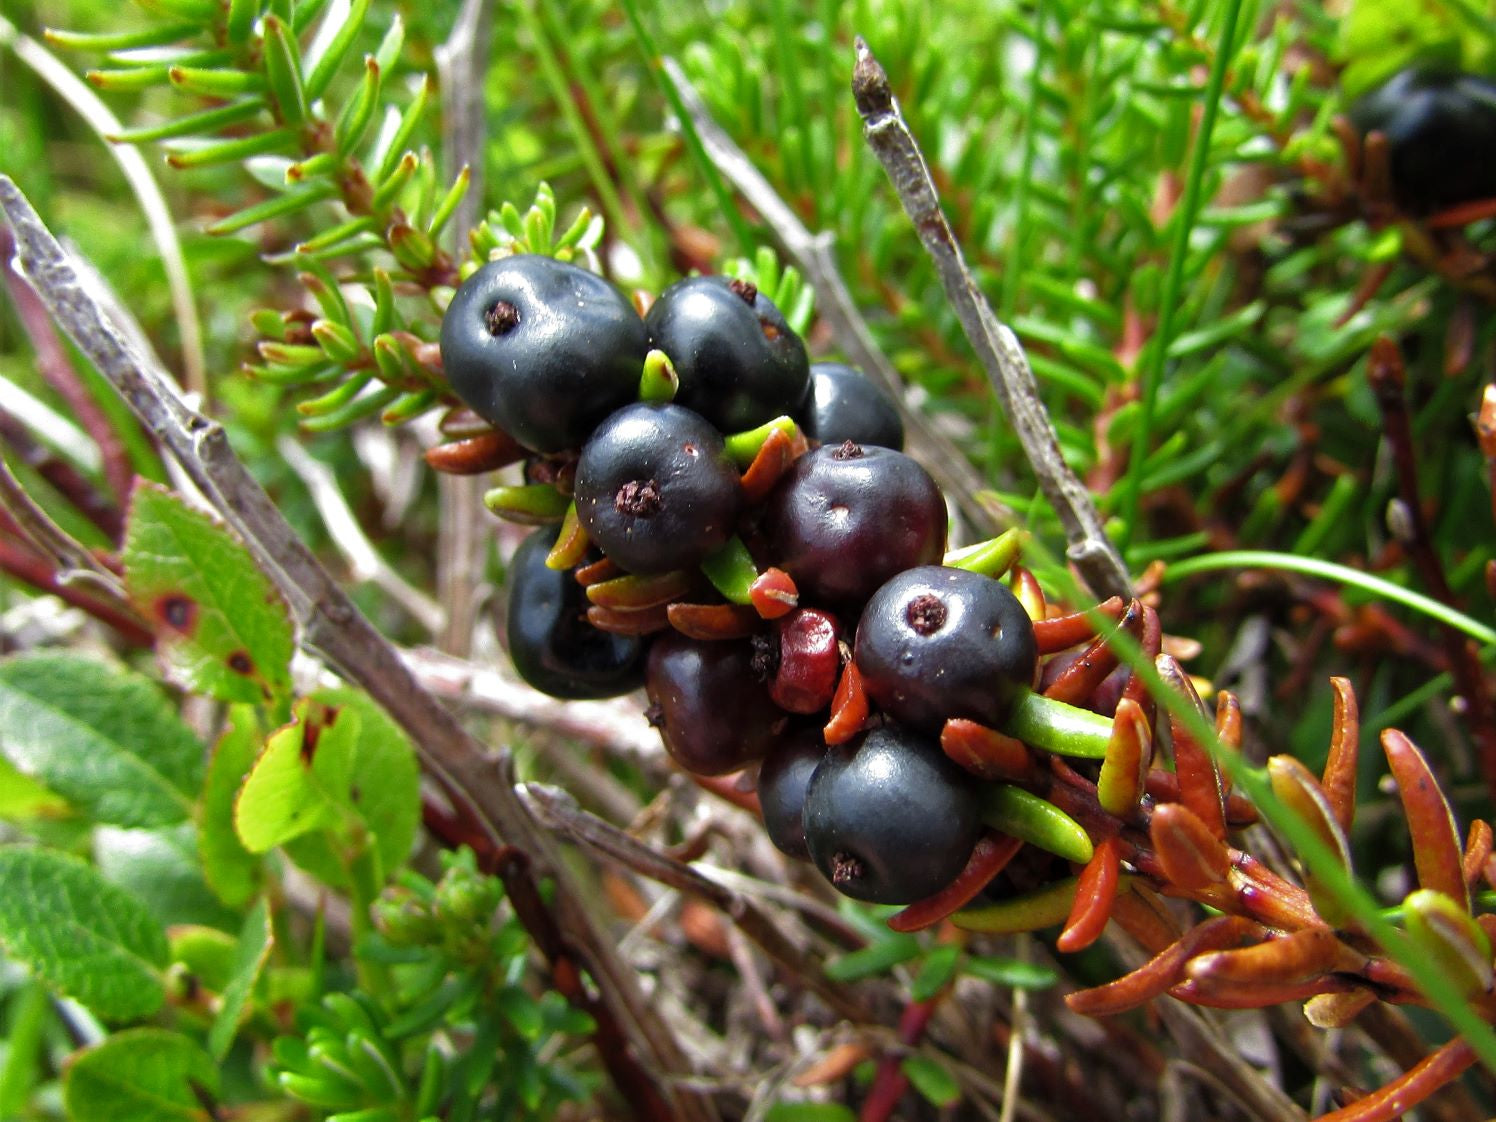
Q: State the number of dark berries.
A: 11